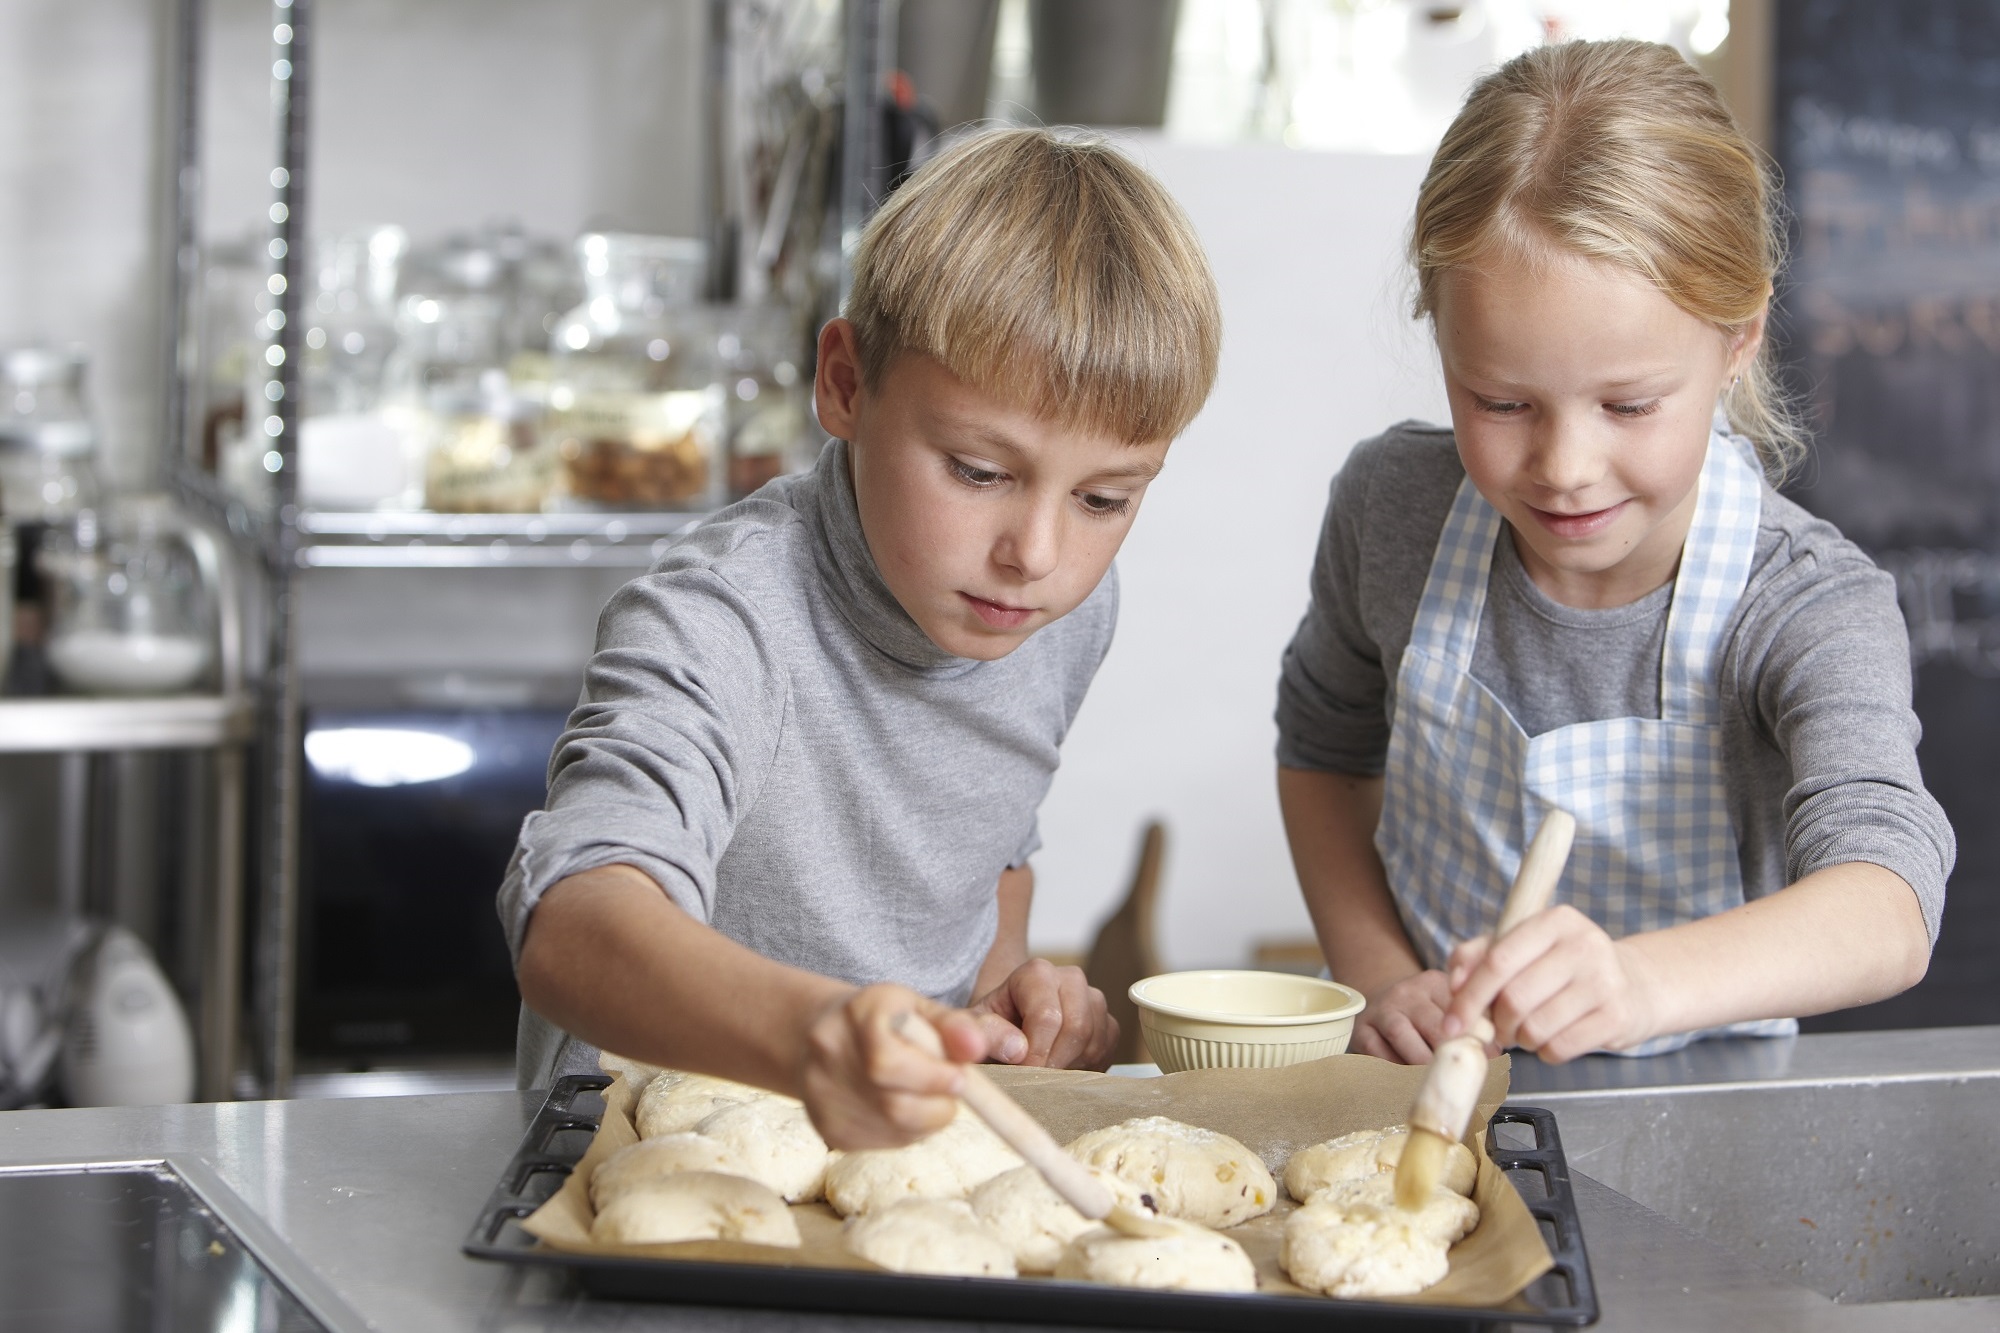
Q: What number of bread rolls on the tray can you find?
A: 11